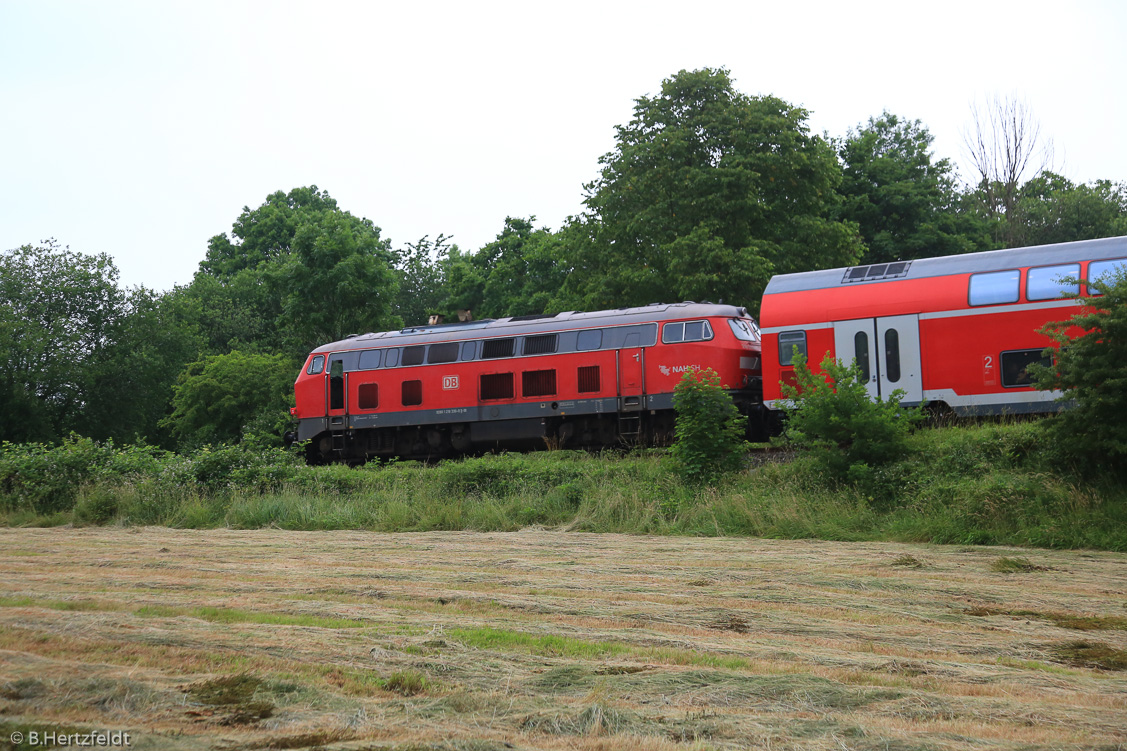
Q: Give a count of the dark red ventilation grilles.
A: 5